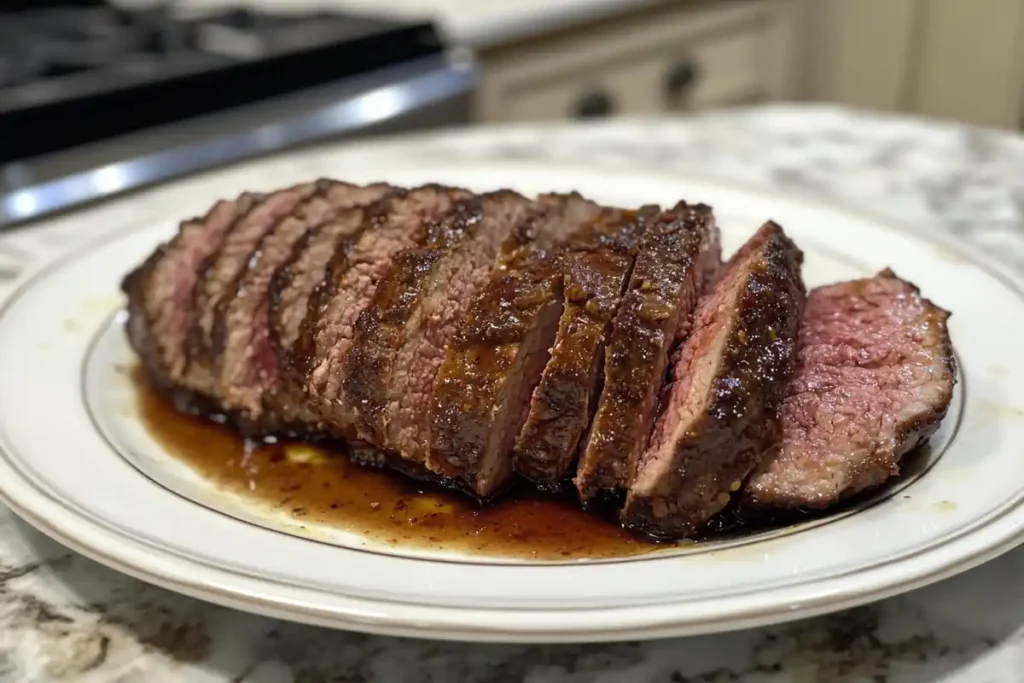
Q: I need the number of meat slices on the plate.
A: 11